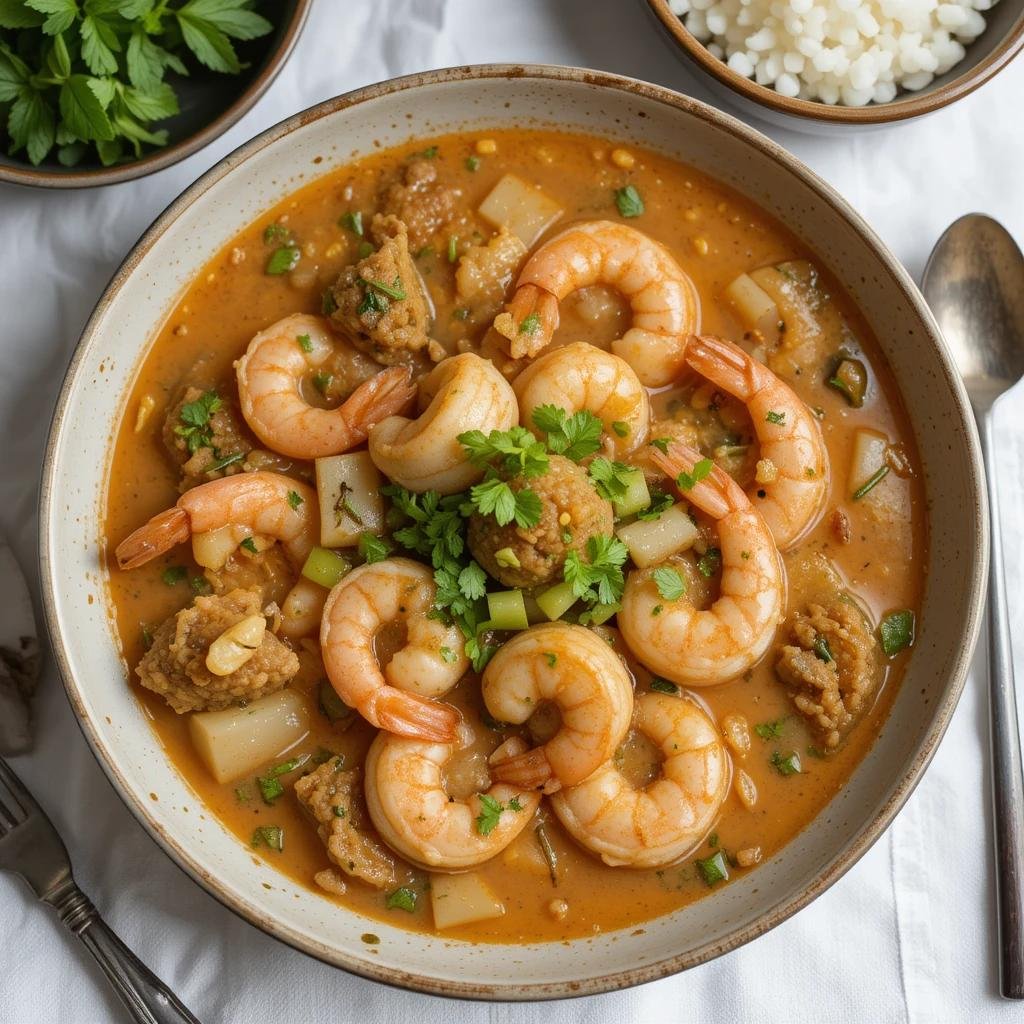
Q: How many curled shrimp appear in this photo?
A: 11